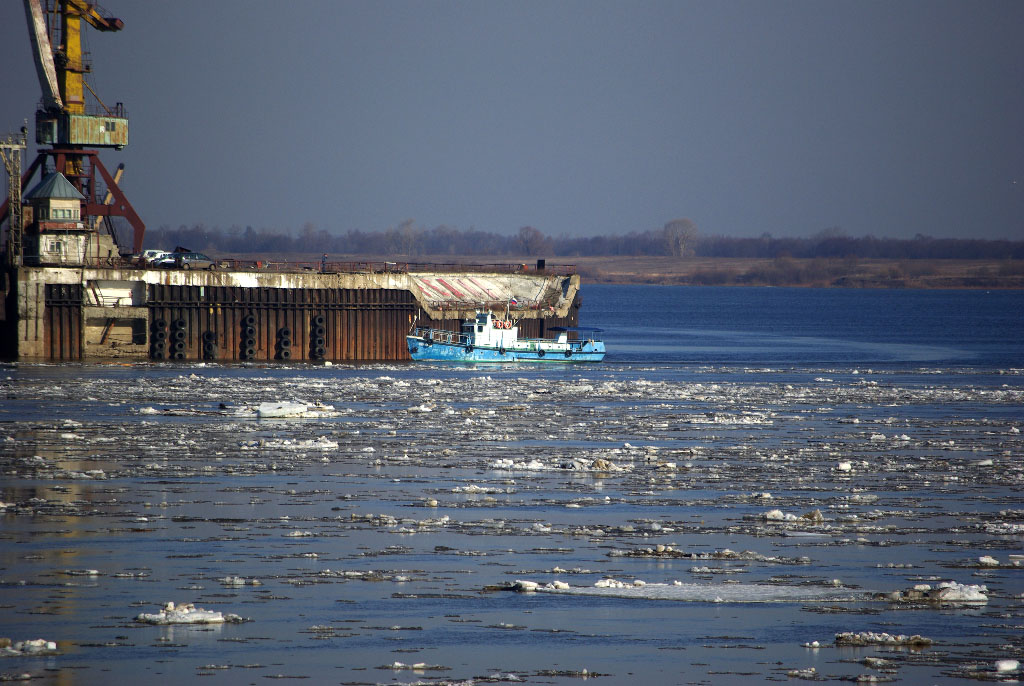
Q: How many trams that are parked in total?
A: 0